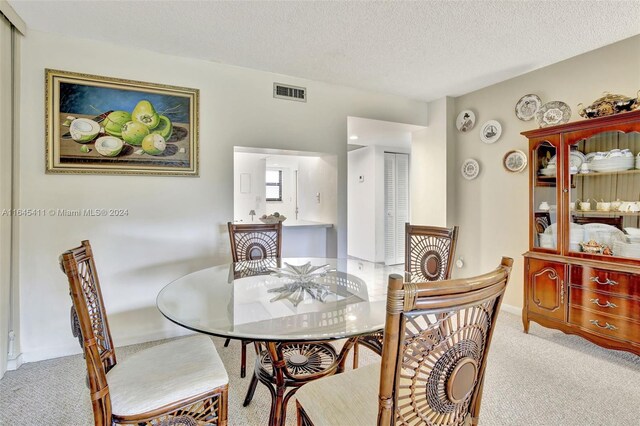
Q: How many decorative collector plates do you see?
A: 6